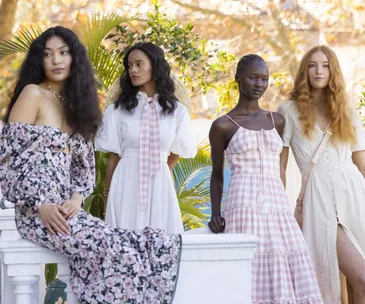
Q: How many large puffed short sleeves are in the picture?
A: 2